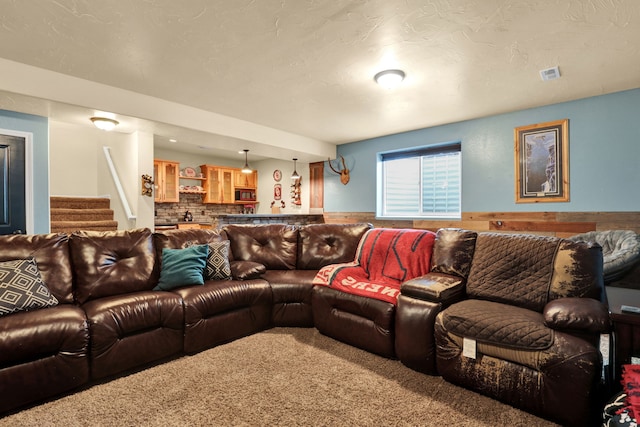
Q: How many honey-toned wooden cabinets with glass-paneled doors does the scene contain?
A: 2